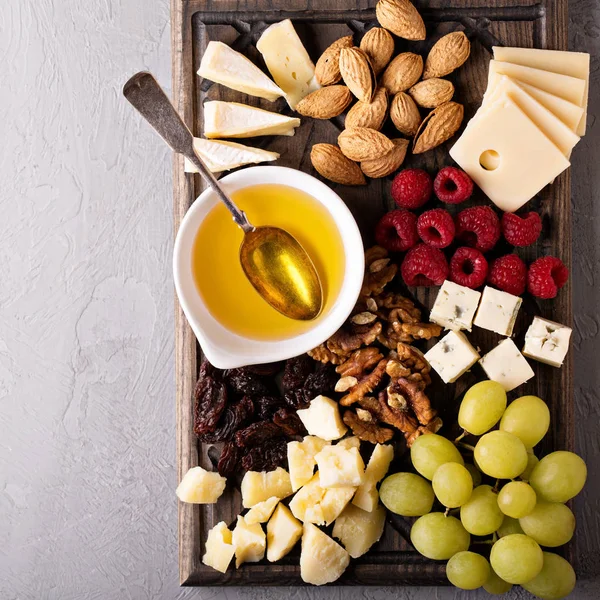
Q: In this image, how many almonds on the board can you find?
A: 14